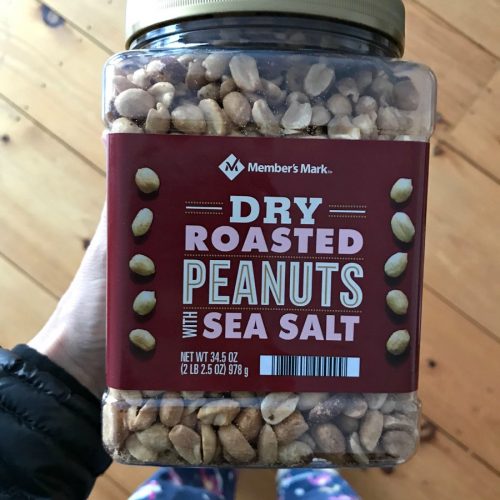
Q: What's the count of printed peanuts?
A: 10